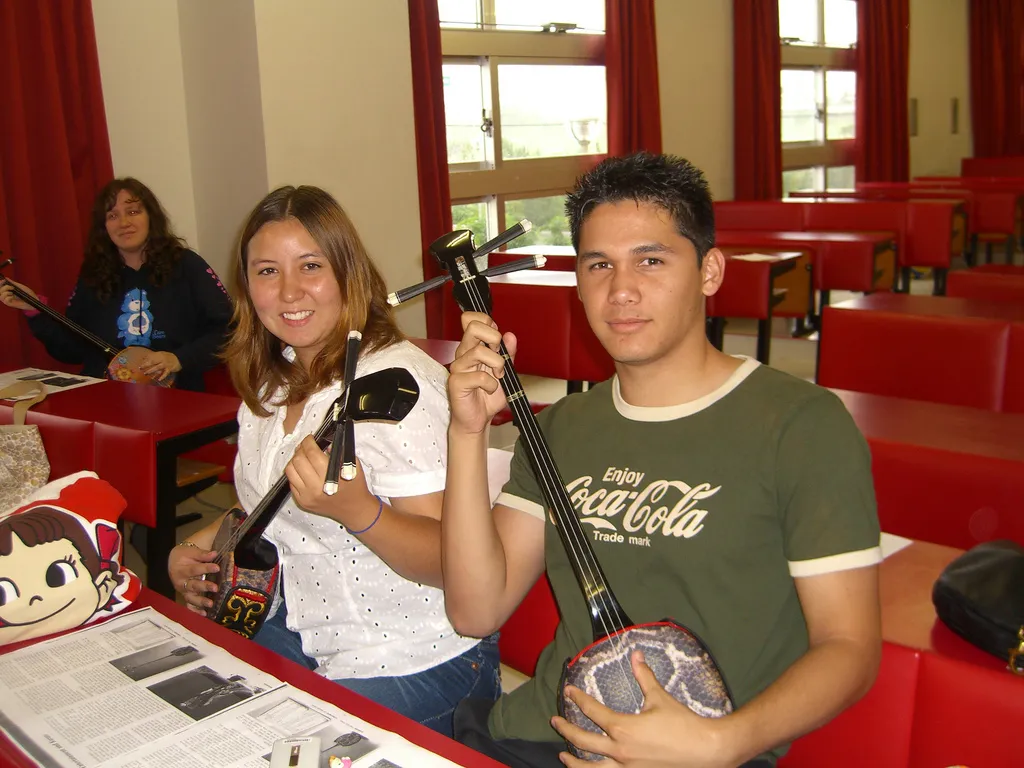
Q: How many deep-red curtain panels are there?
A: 6